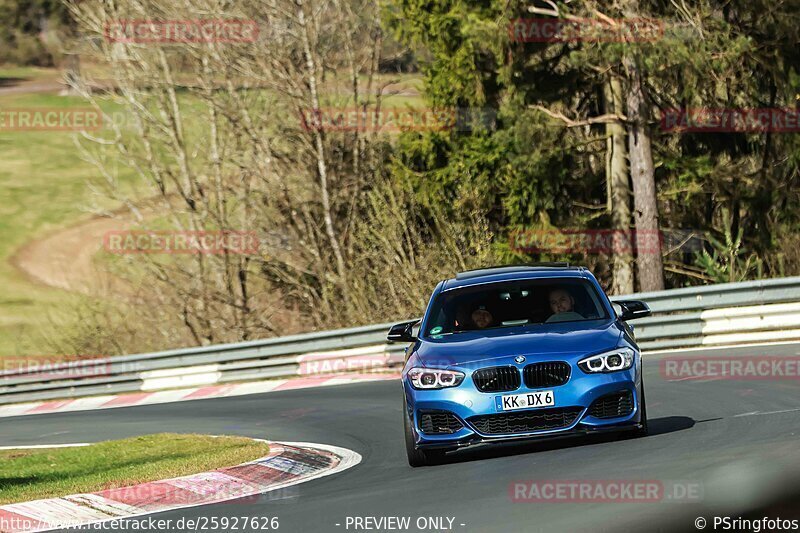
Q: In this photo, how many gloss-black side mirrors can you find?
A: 2